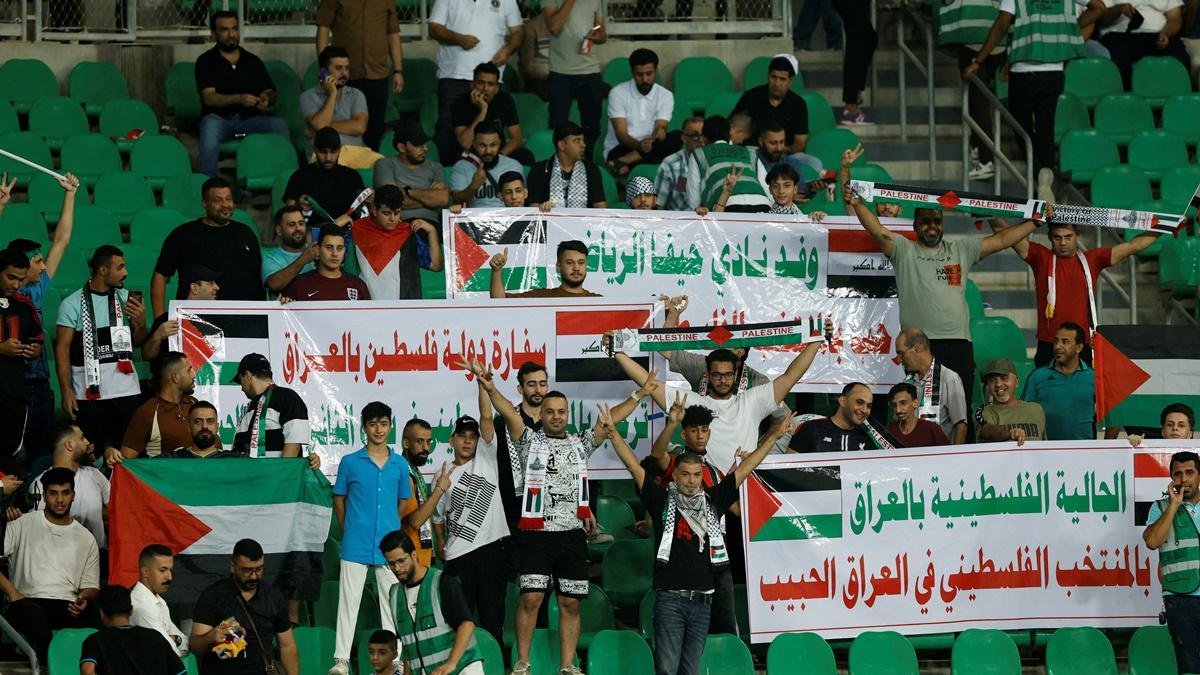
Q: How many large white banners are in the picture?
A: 3